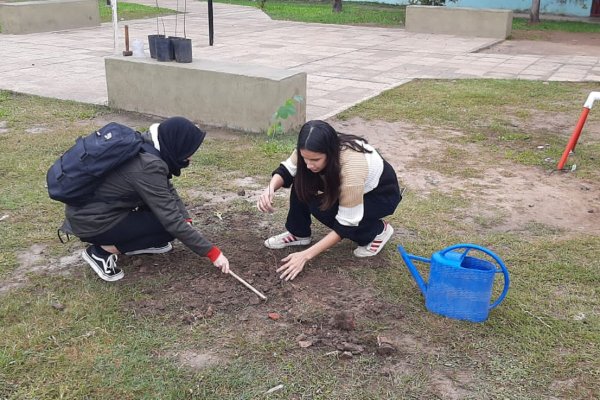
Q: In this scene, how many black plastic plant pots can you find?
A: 4